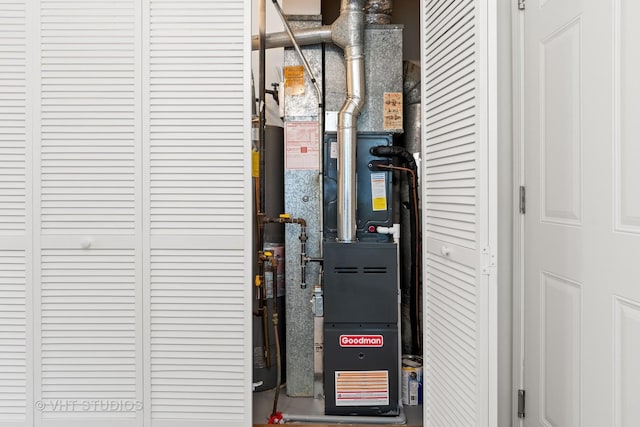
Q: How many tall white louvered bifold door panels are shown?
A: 4